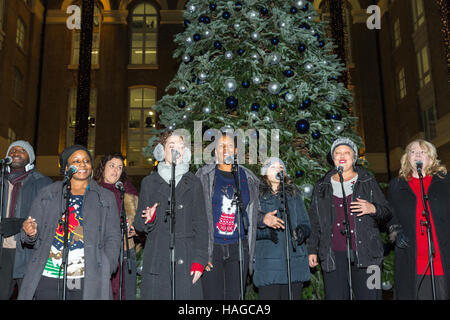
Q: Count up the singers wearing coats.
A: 8